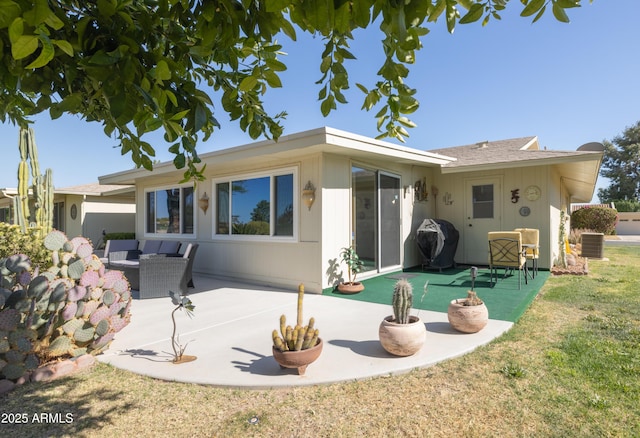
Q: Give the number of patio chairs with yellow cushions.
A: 2